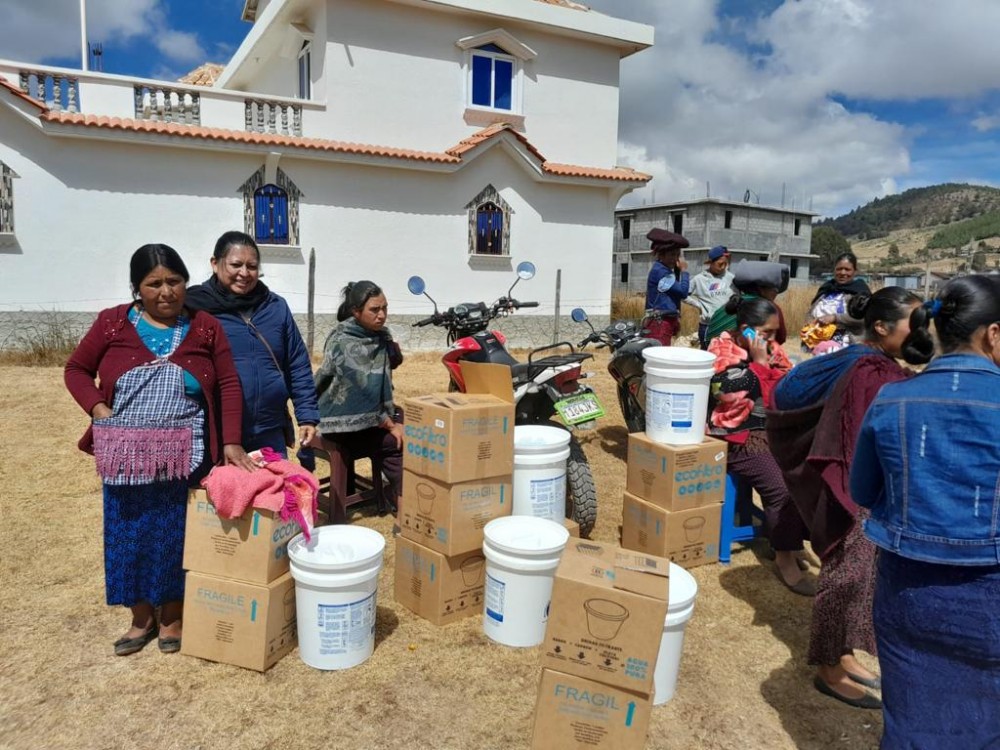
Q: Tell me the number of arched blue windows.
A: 2